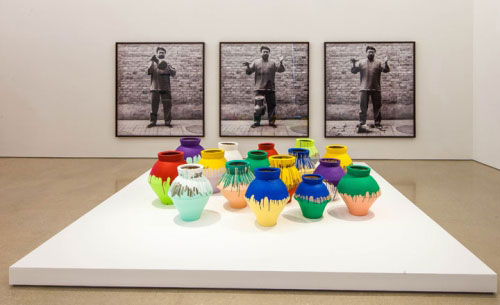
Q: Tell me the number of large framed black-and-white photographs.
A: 3